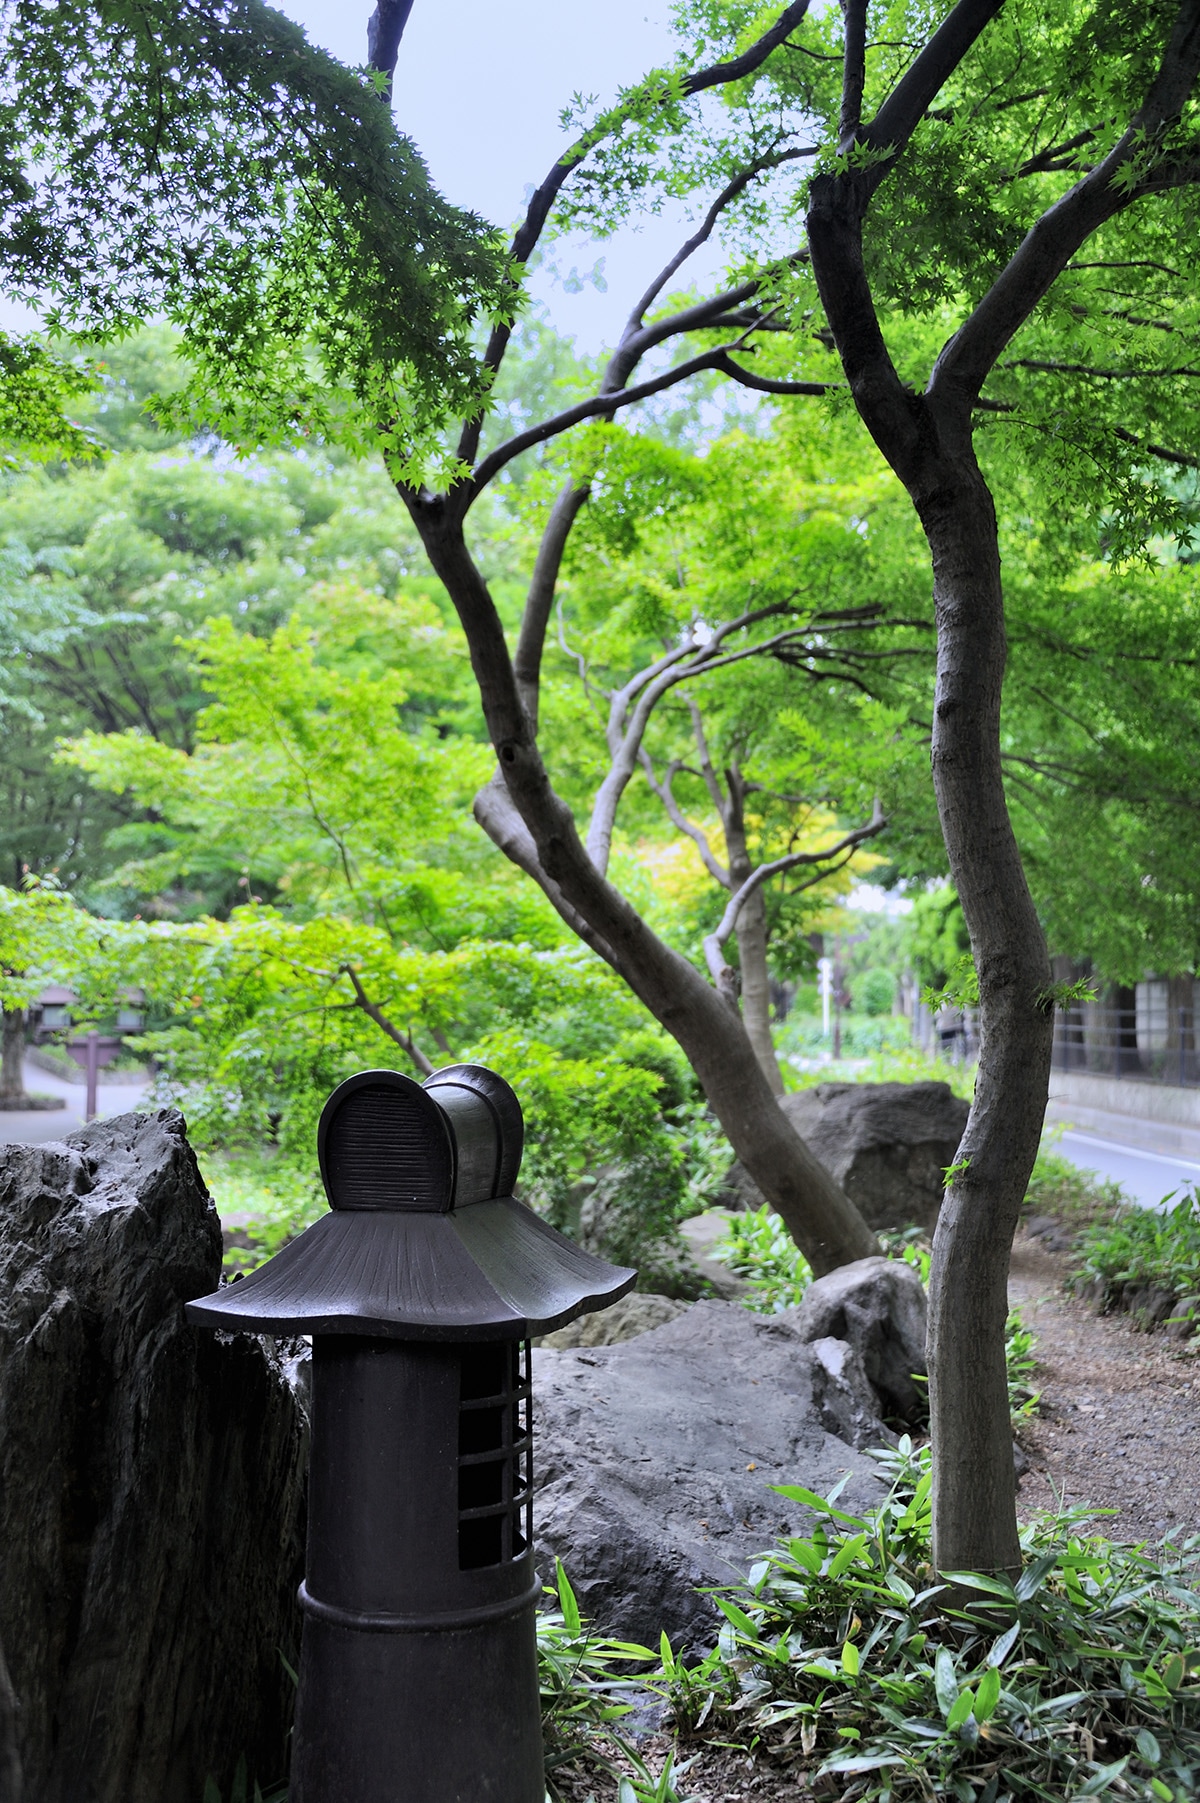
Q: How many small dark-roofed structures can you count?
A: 1